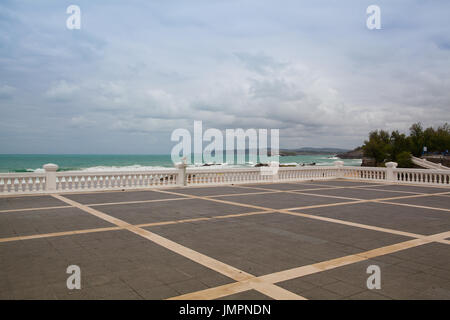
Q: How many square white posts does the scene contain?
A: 5